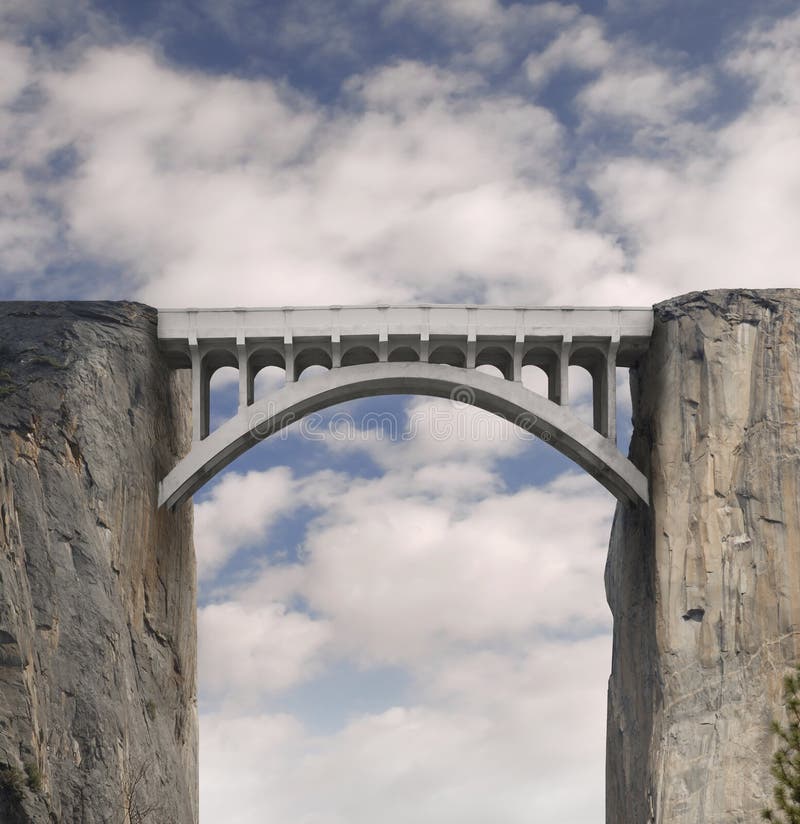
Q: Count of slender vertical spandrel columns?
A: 10